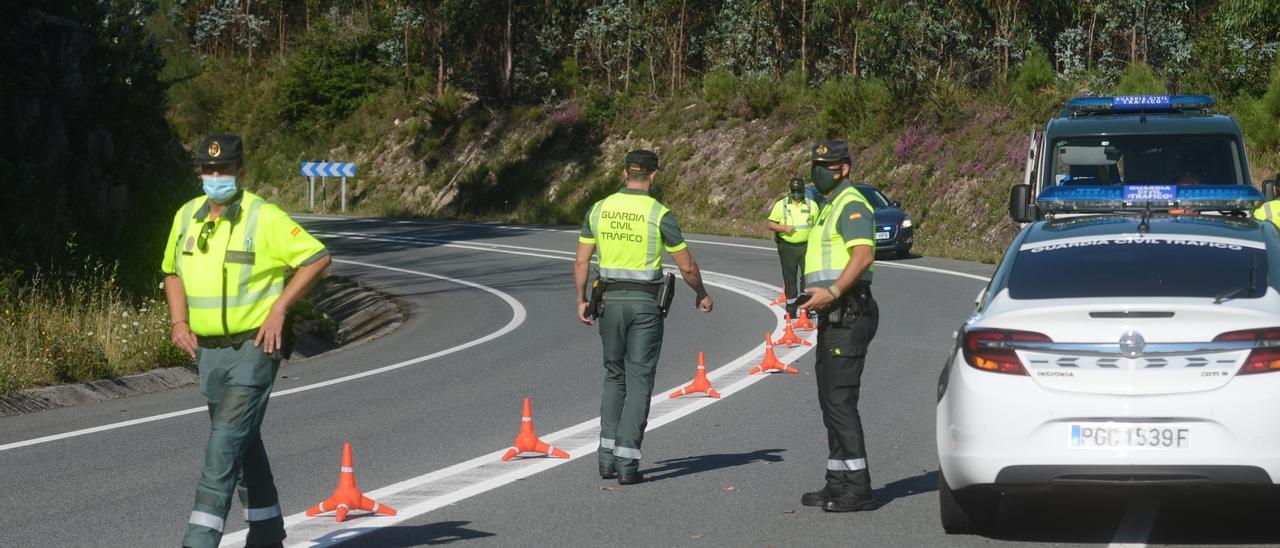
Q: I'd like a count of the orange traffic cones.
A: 7